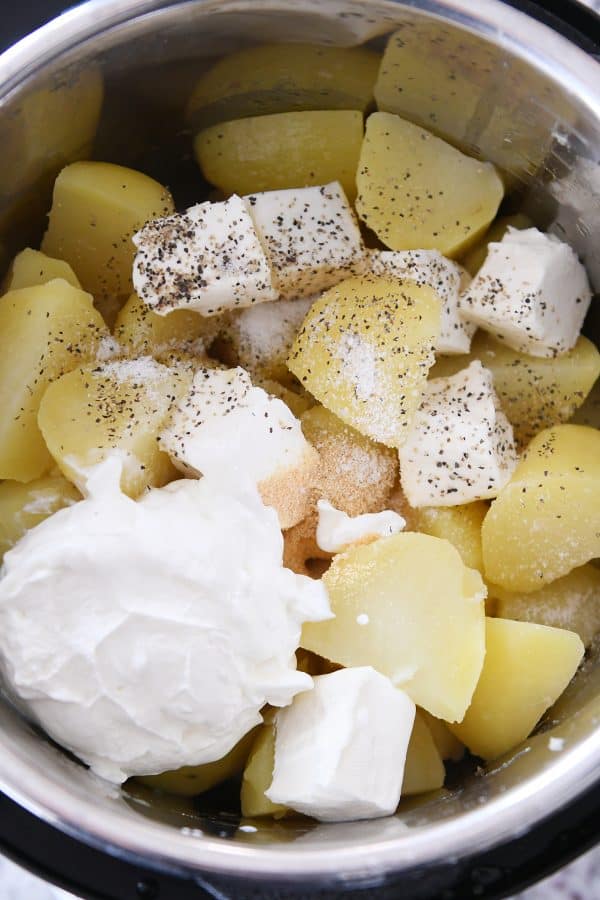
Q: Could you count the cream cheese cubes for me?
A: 7